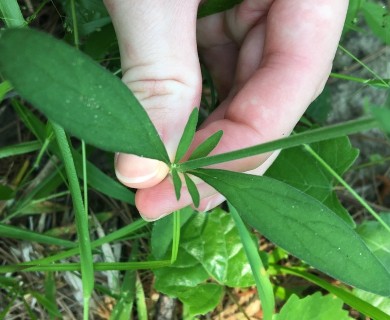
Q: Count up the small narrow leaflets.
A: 4